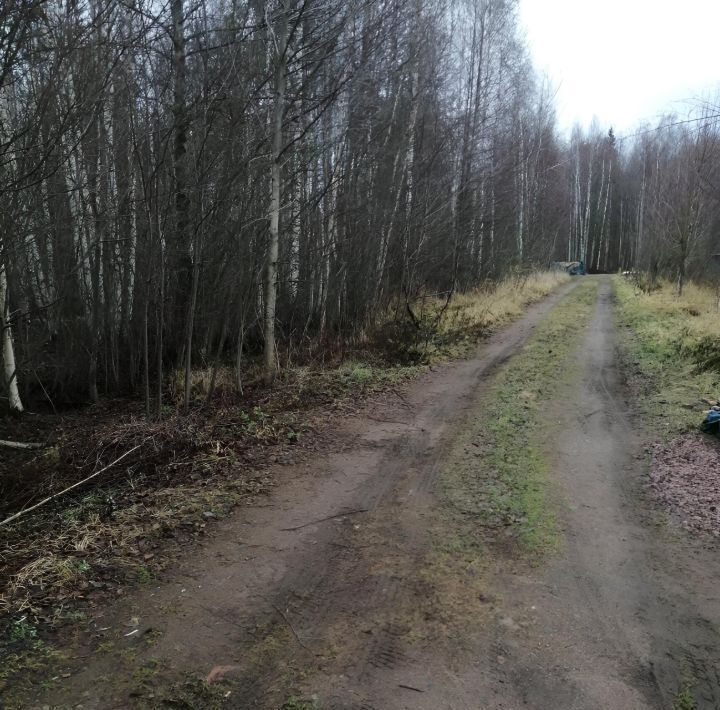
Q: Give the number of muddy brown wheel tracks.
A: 2